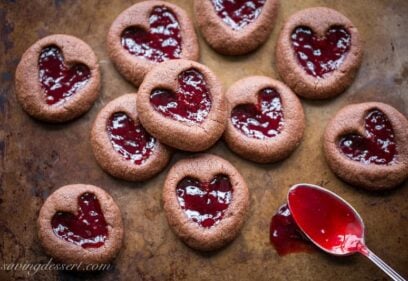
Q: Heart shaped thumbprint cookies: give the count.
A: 10